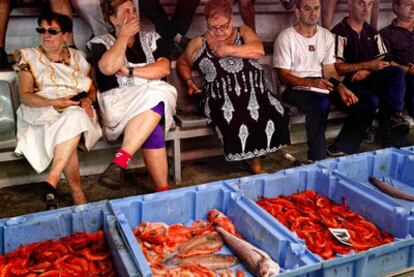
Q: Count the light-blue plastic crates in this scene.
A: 4